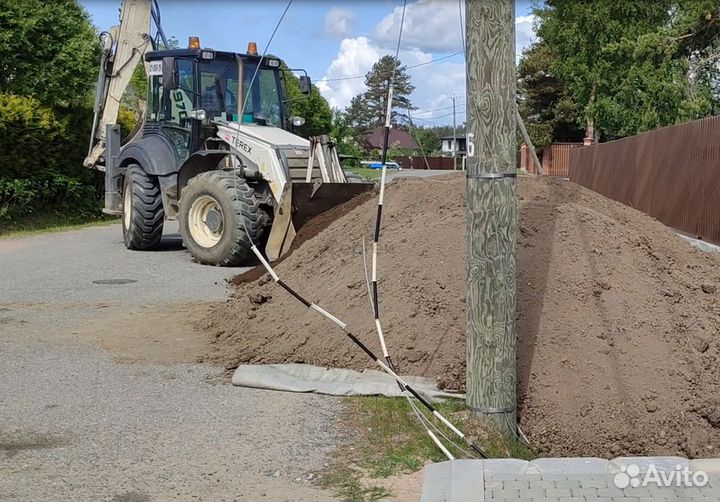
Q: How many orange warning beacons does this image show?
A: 2